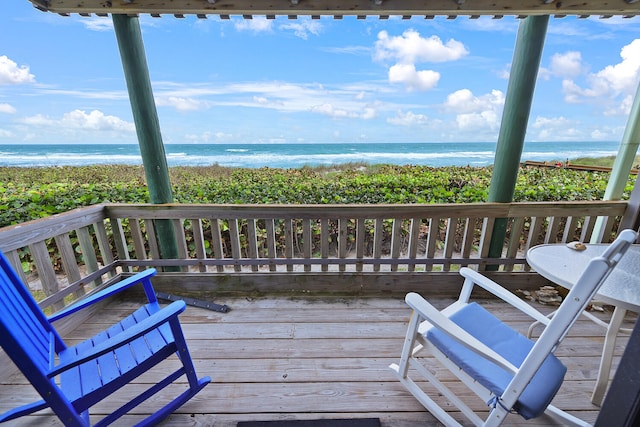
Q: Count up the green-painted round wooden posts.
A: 2